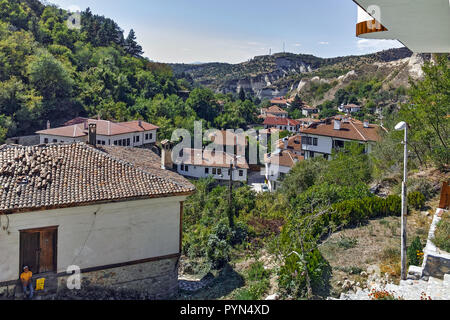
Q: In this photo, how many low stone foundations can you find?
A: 1